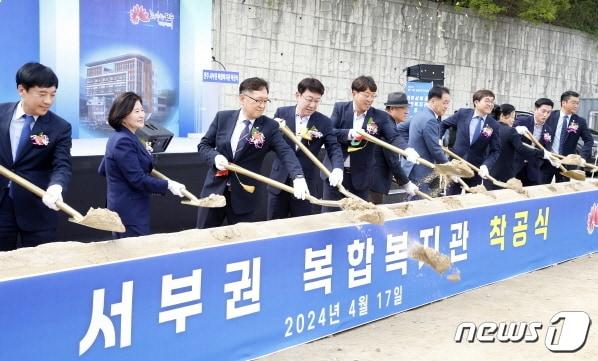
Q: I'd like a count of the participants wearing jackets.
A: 11